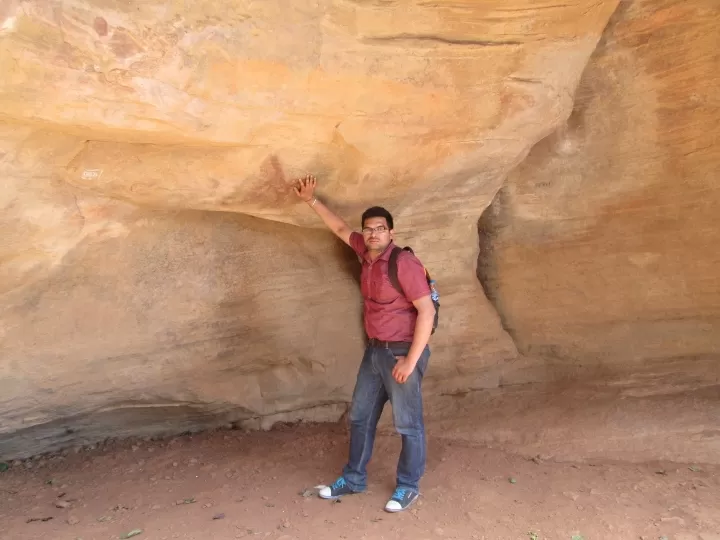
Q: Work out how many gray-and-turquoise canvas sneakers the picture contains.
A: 2